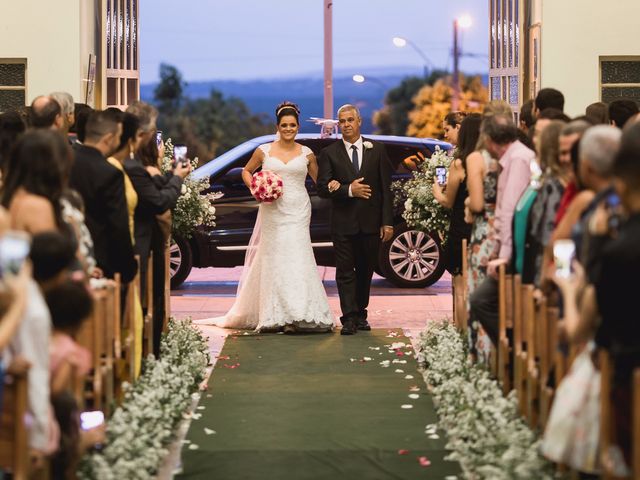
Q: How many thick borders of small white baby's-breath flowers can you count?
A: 2